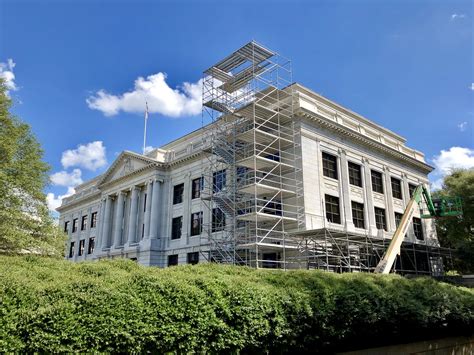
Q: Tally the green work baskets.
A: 1